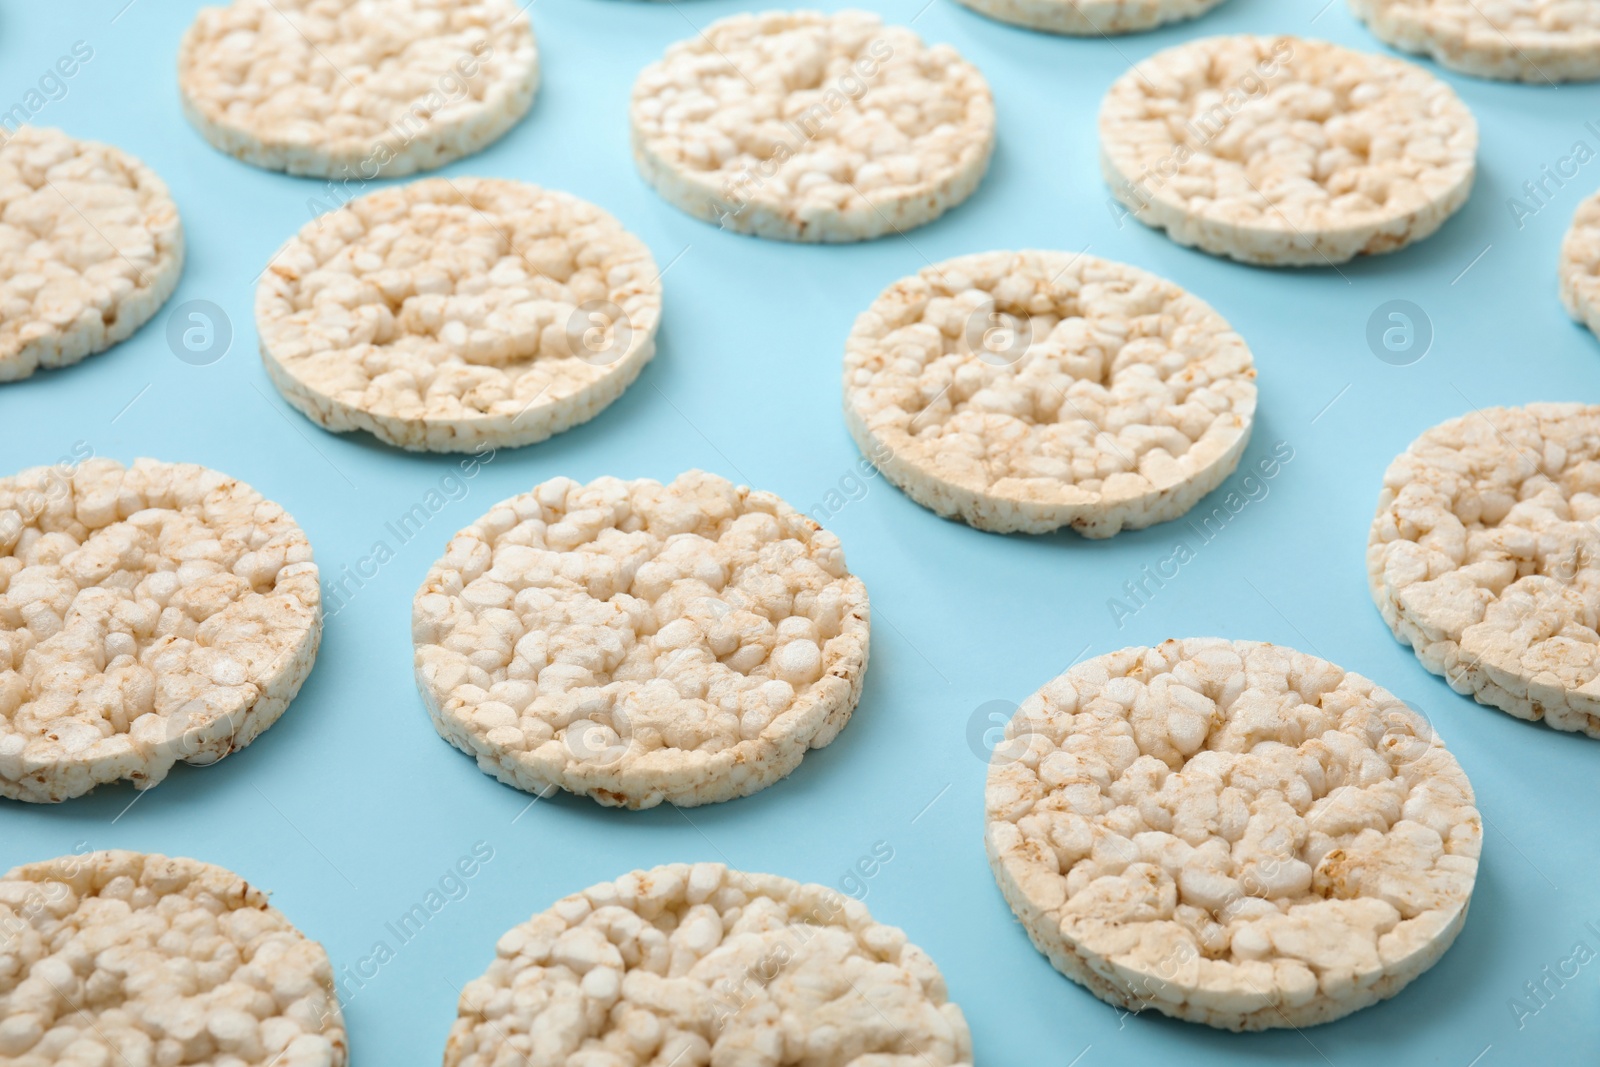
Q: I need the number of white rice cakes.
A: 15